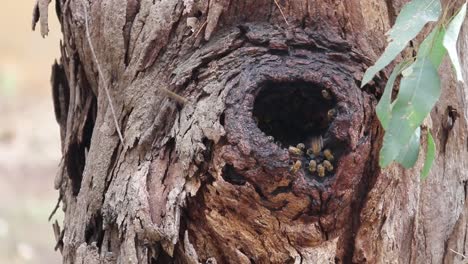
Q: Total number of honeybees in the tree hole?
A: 11